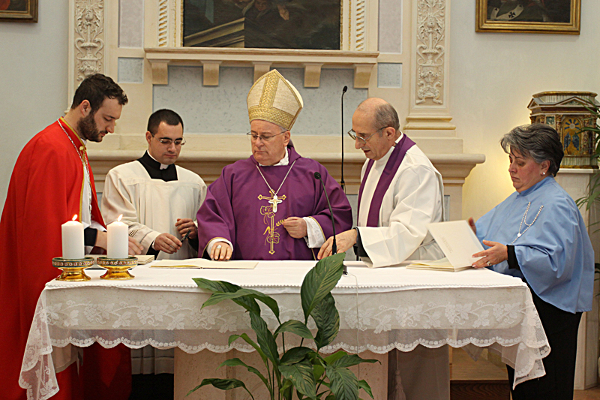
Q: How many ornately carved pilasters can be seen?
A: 2